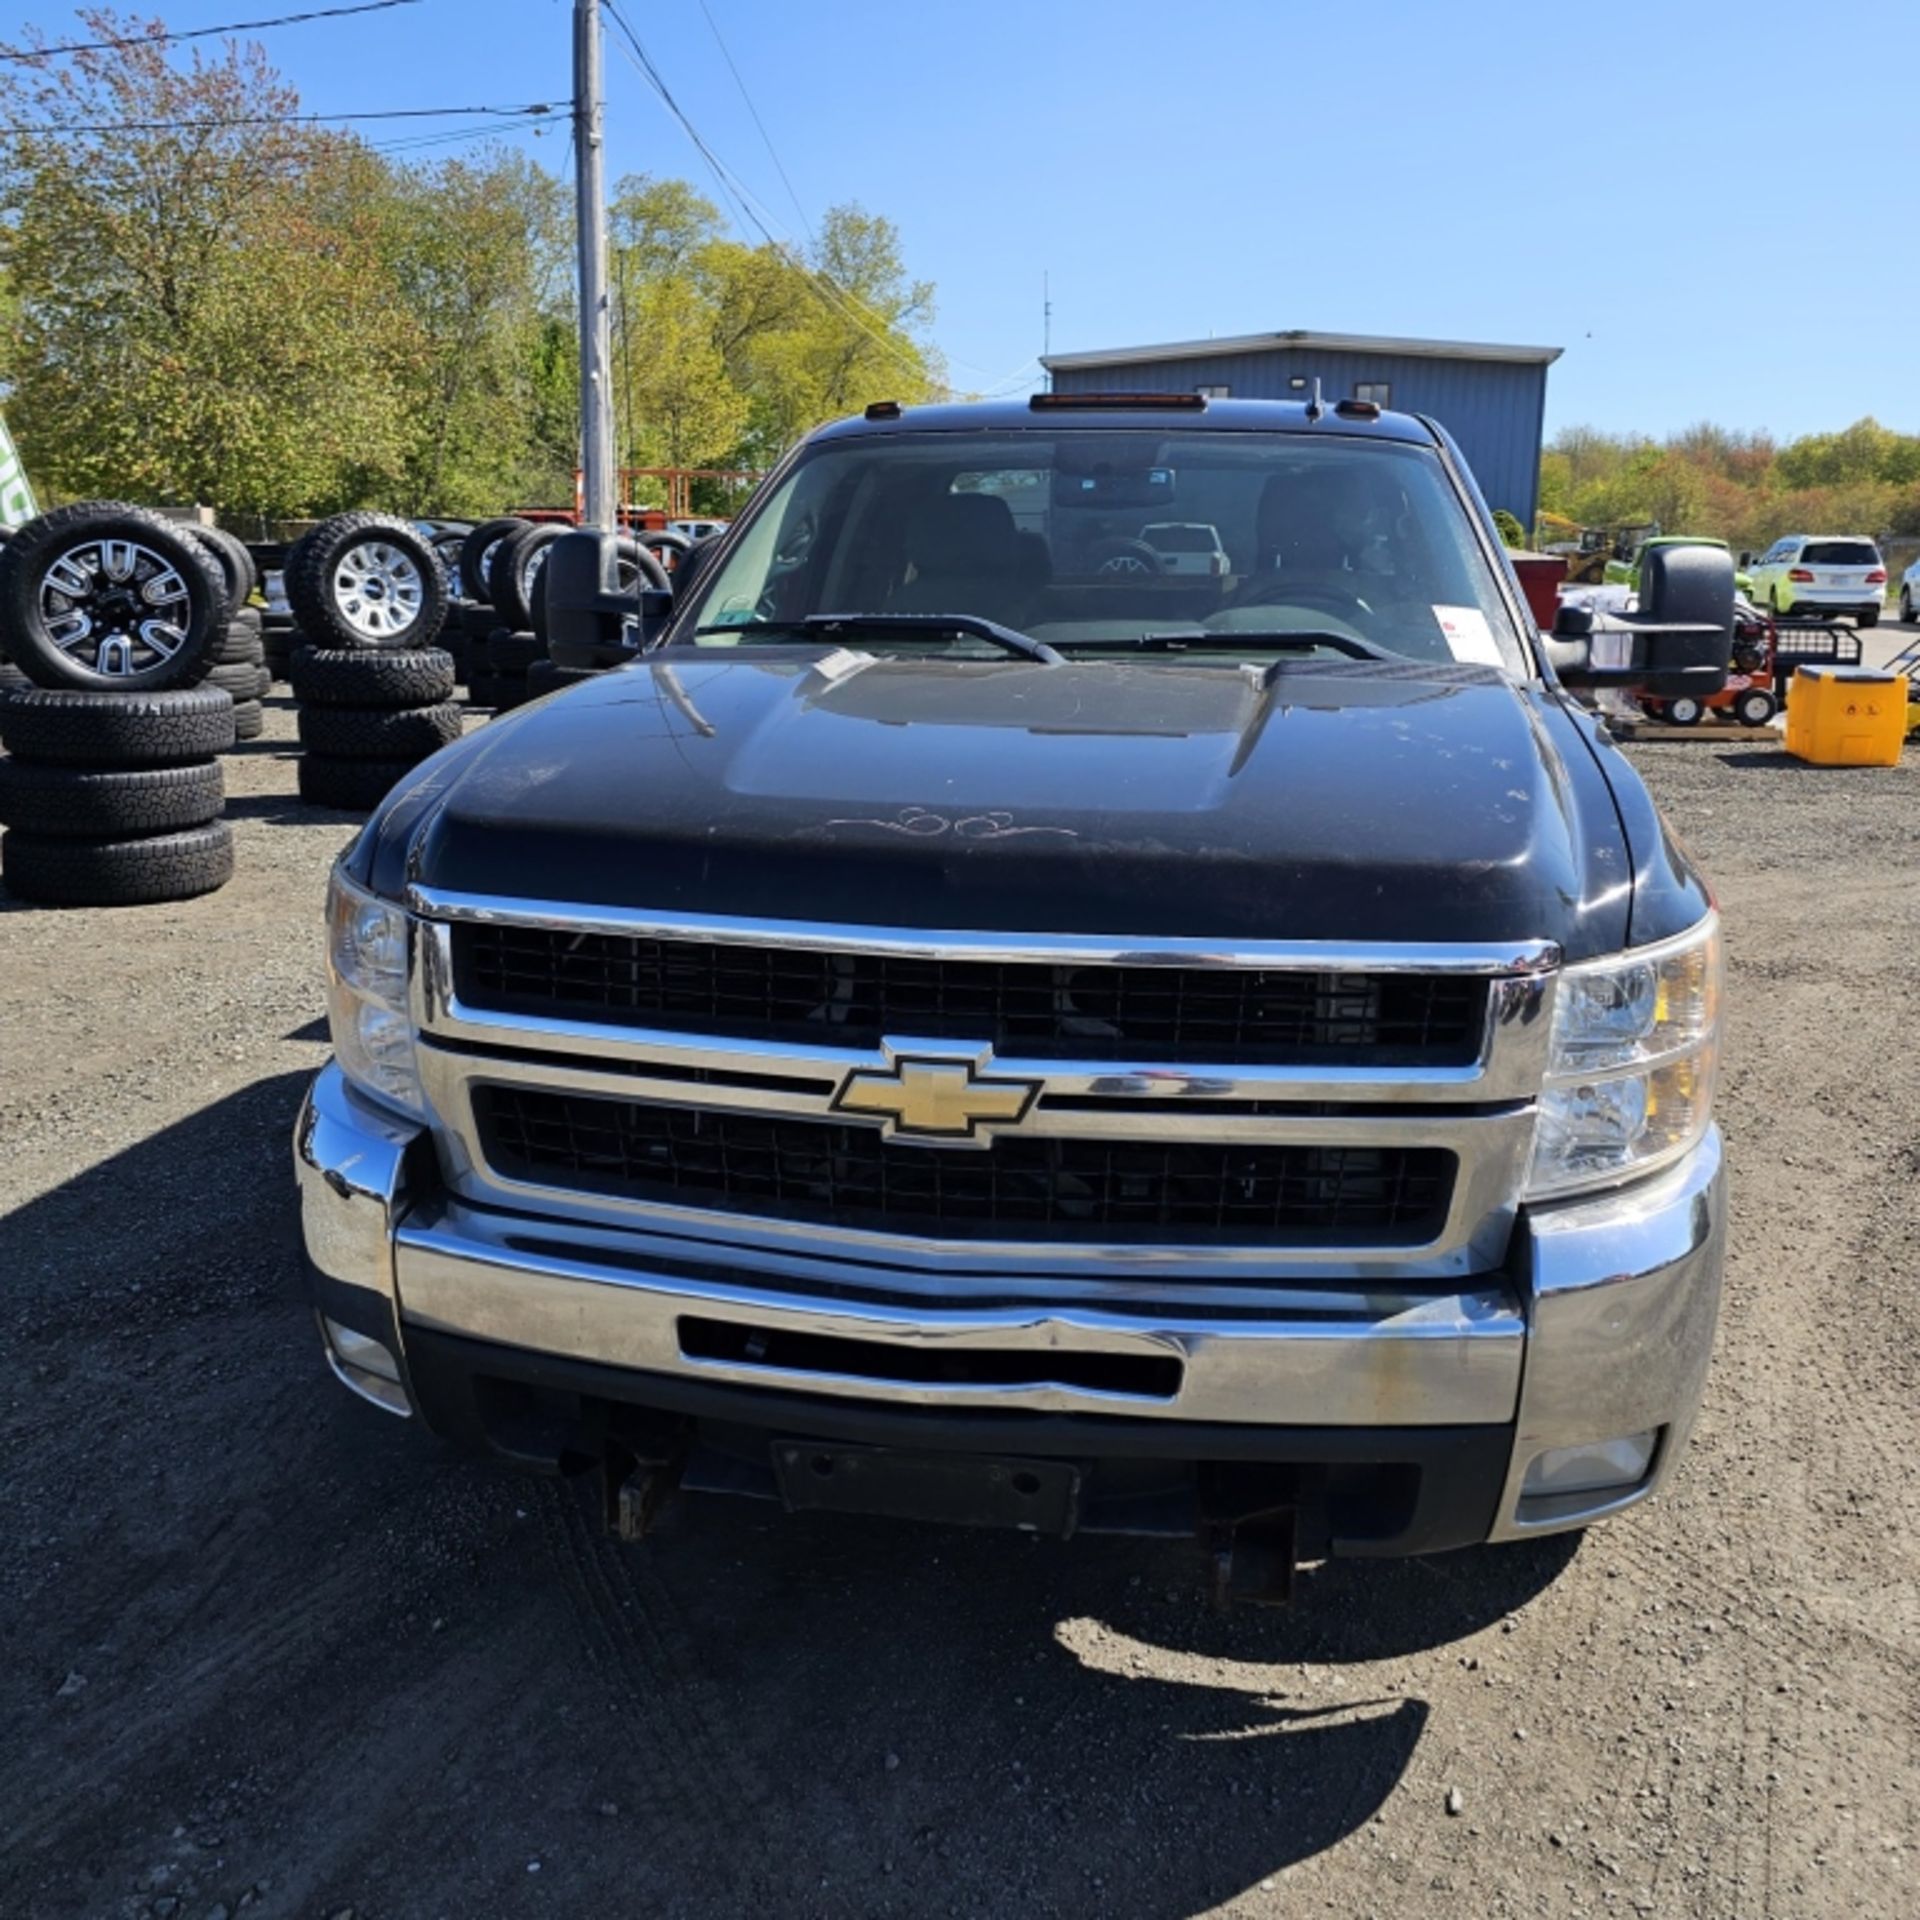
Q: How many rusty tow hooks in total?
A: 2